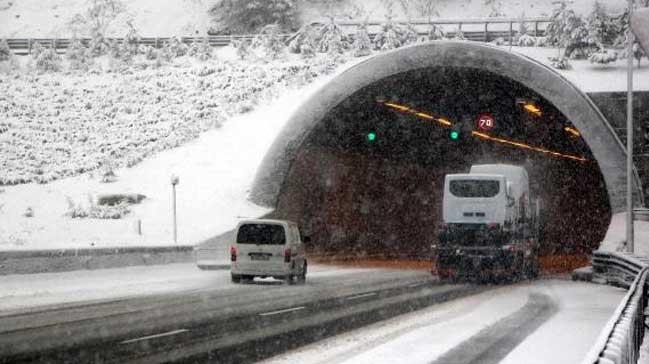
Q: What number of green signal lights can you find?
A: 2